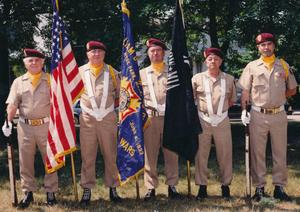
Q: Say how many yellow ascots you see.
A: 4